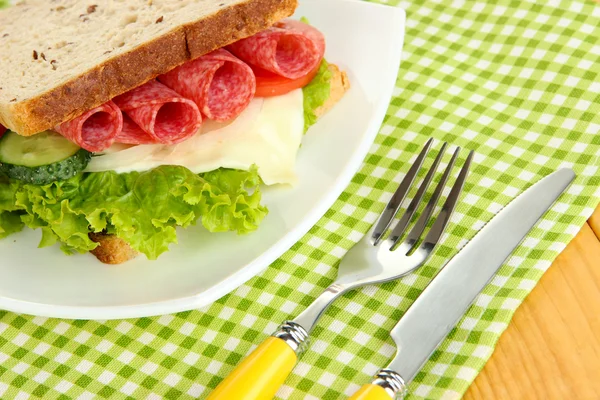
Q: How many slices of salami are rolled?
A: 4